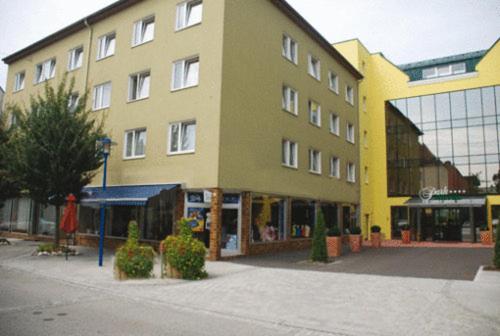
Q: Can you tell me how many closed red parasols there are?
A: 1